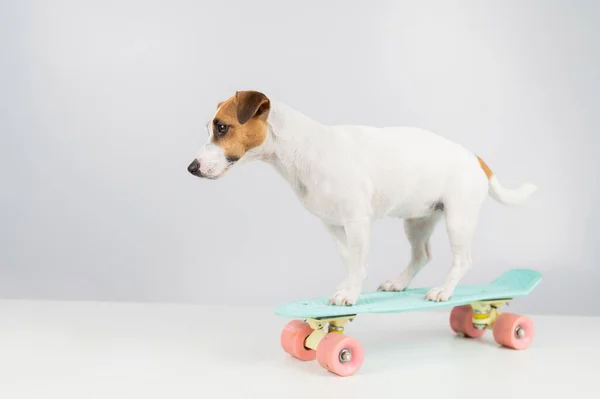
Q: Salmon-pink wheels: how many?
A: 4